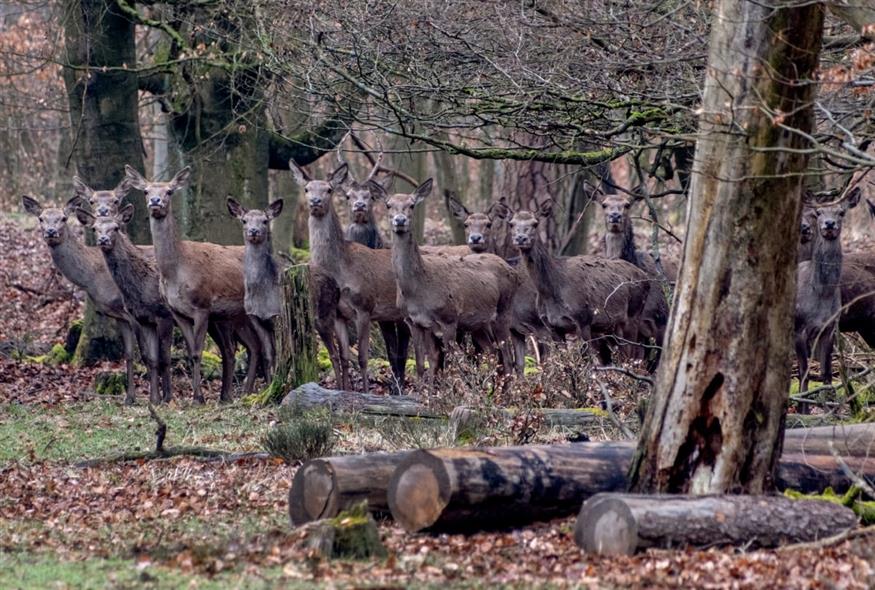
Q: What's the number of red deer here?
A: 13